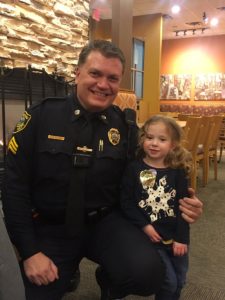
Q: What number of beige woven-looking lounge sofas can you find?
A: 0